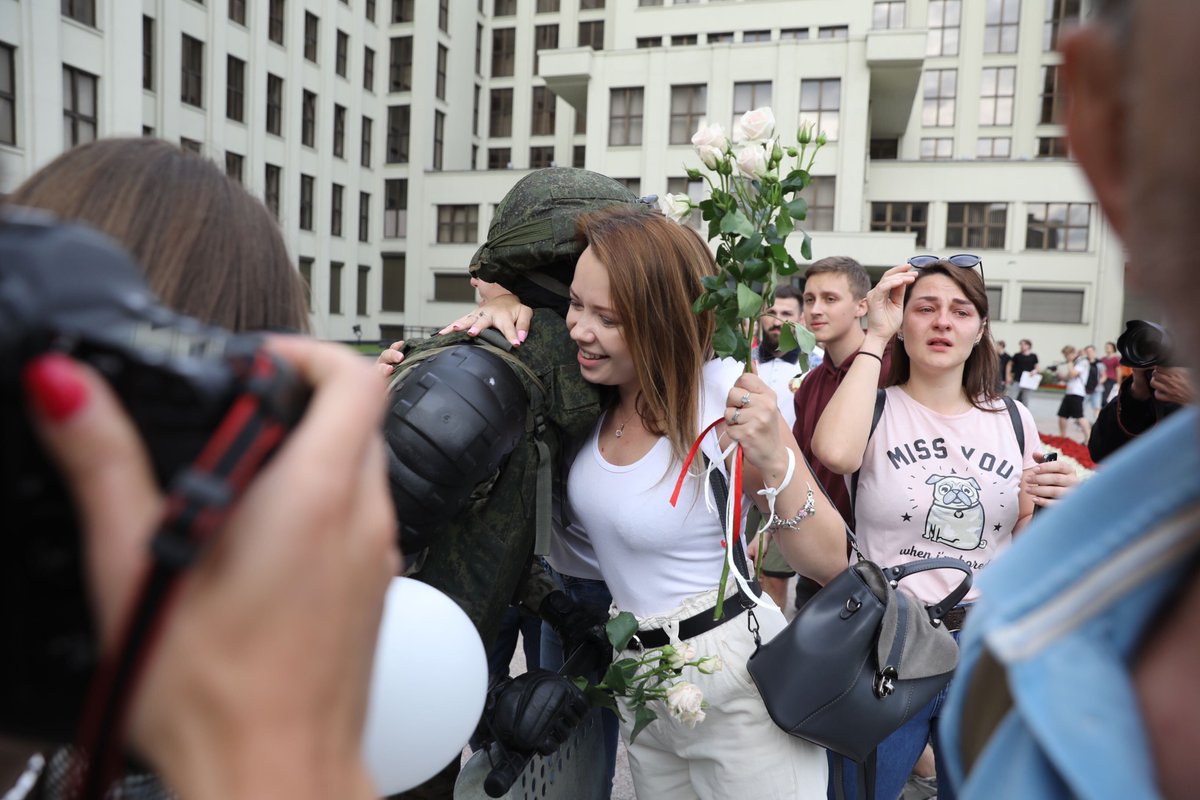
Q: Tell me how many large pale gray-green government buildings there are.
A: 1